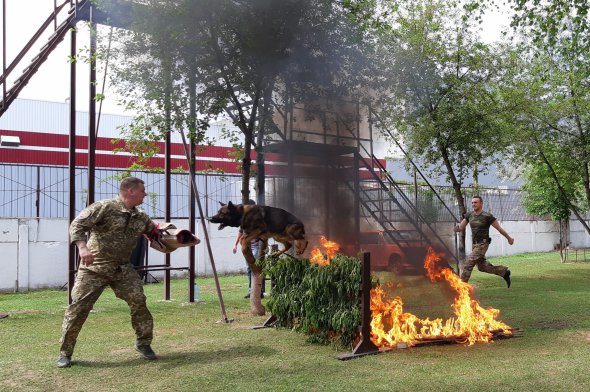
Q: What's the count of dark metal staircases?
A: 2